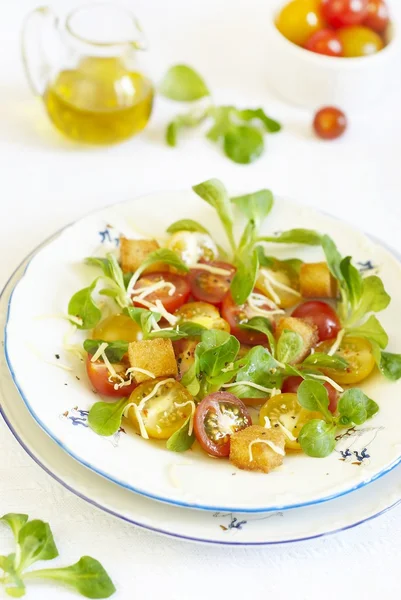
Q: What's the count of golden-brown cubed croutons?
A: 5